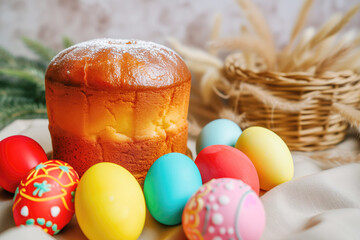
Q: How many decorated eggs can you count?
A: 2